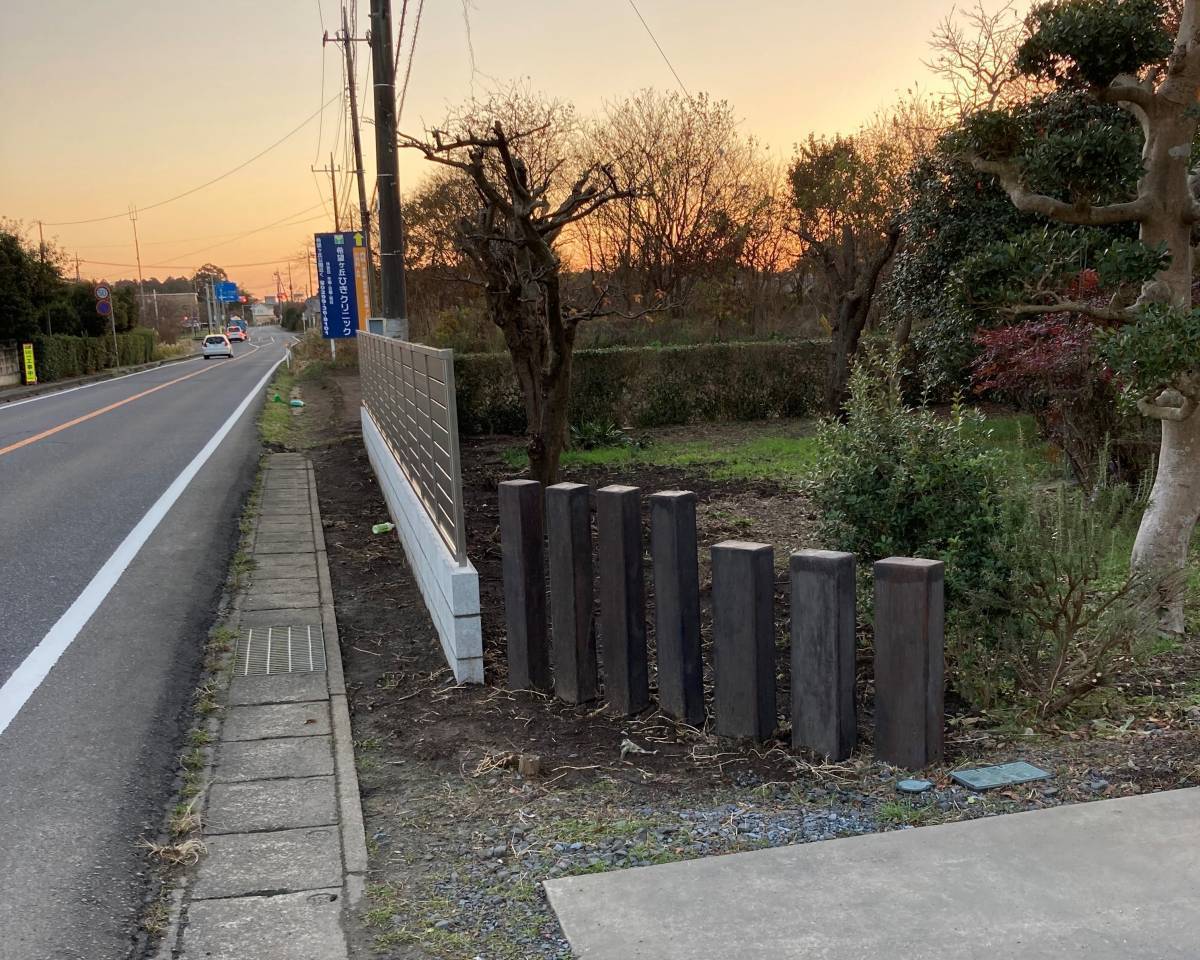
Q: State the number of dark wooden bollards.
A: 7